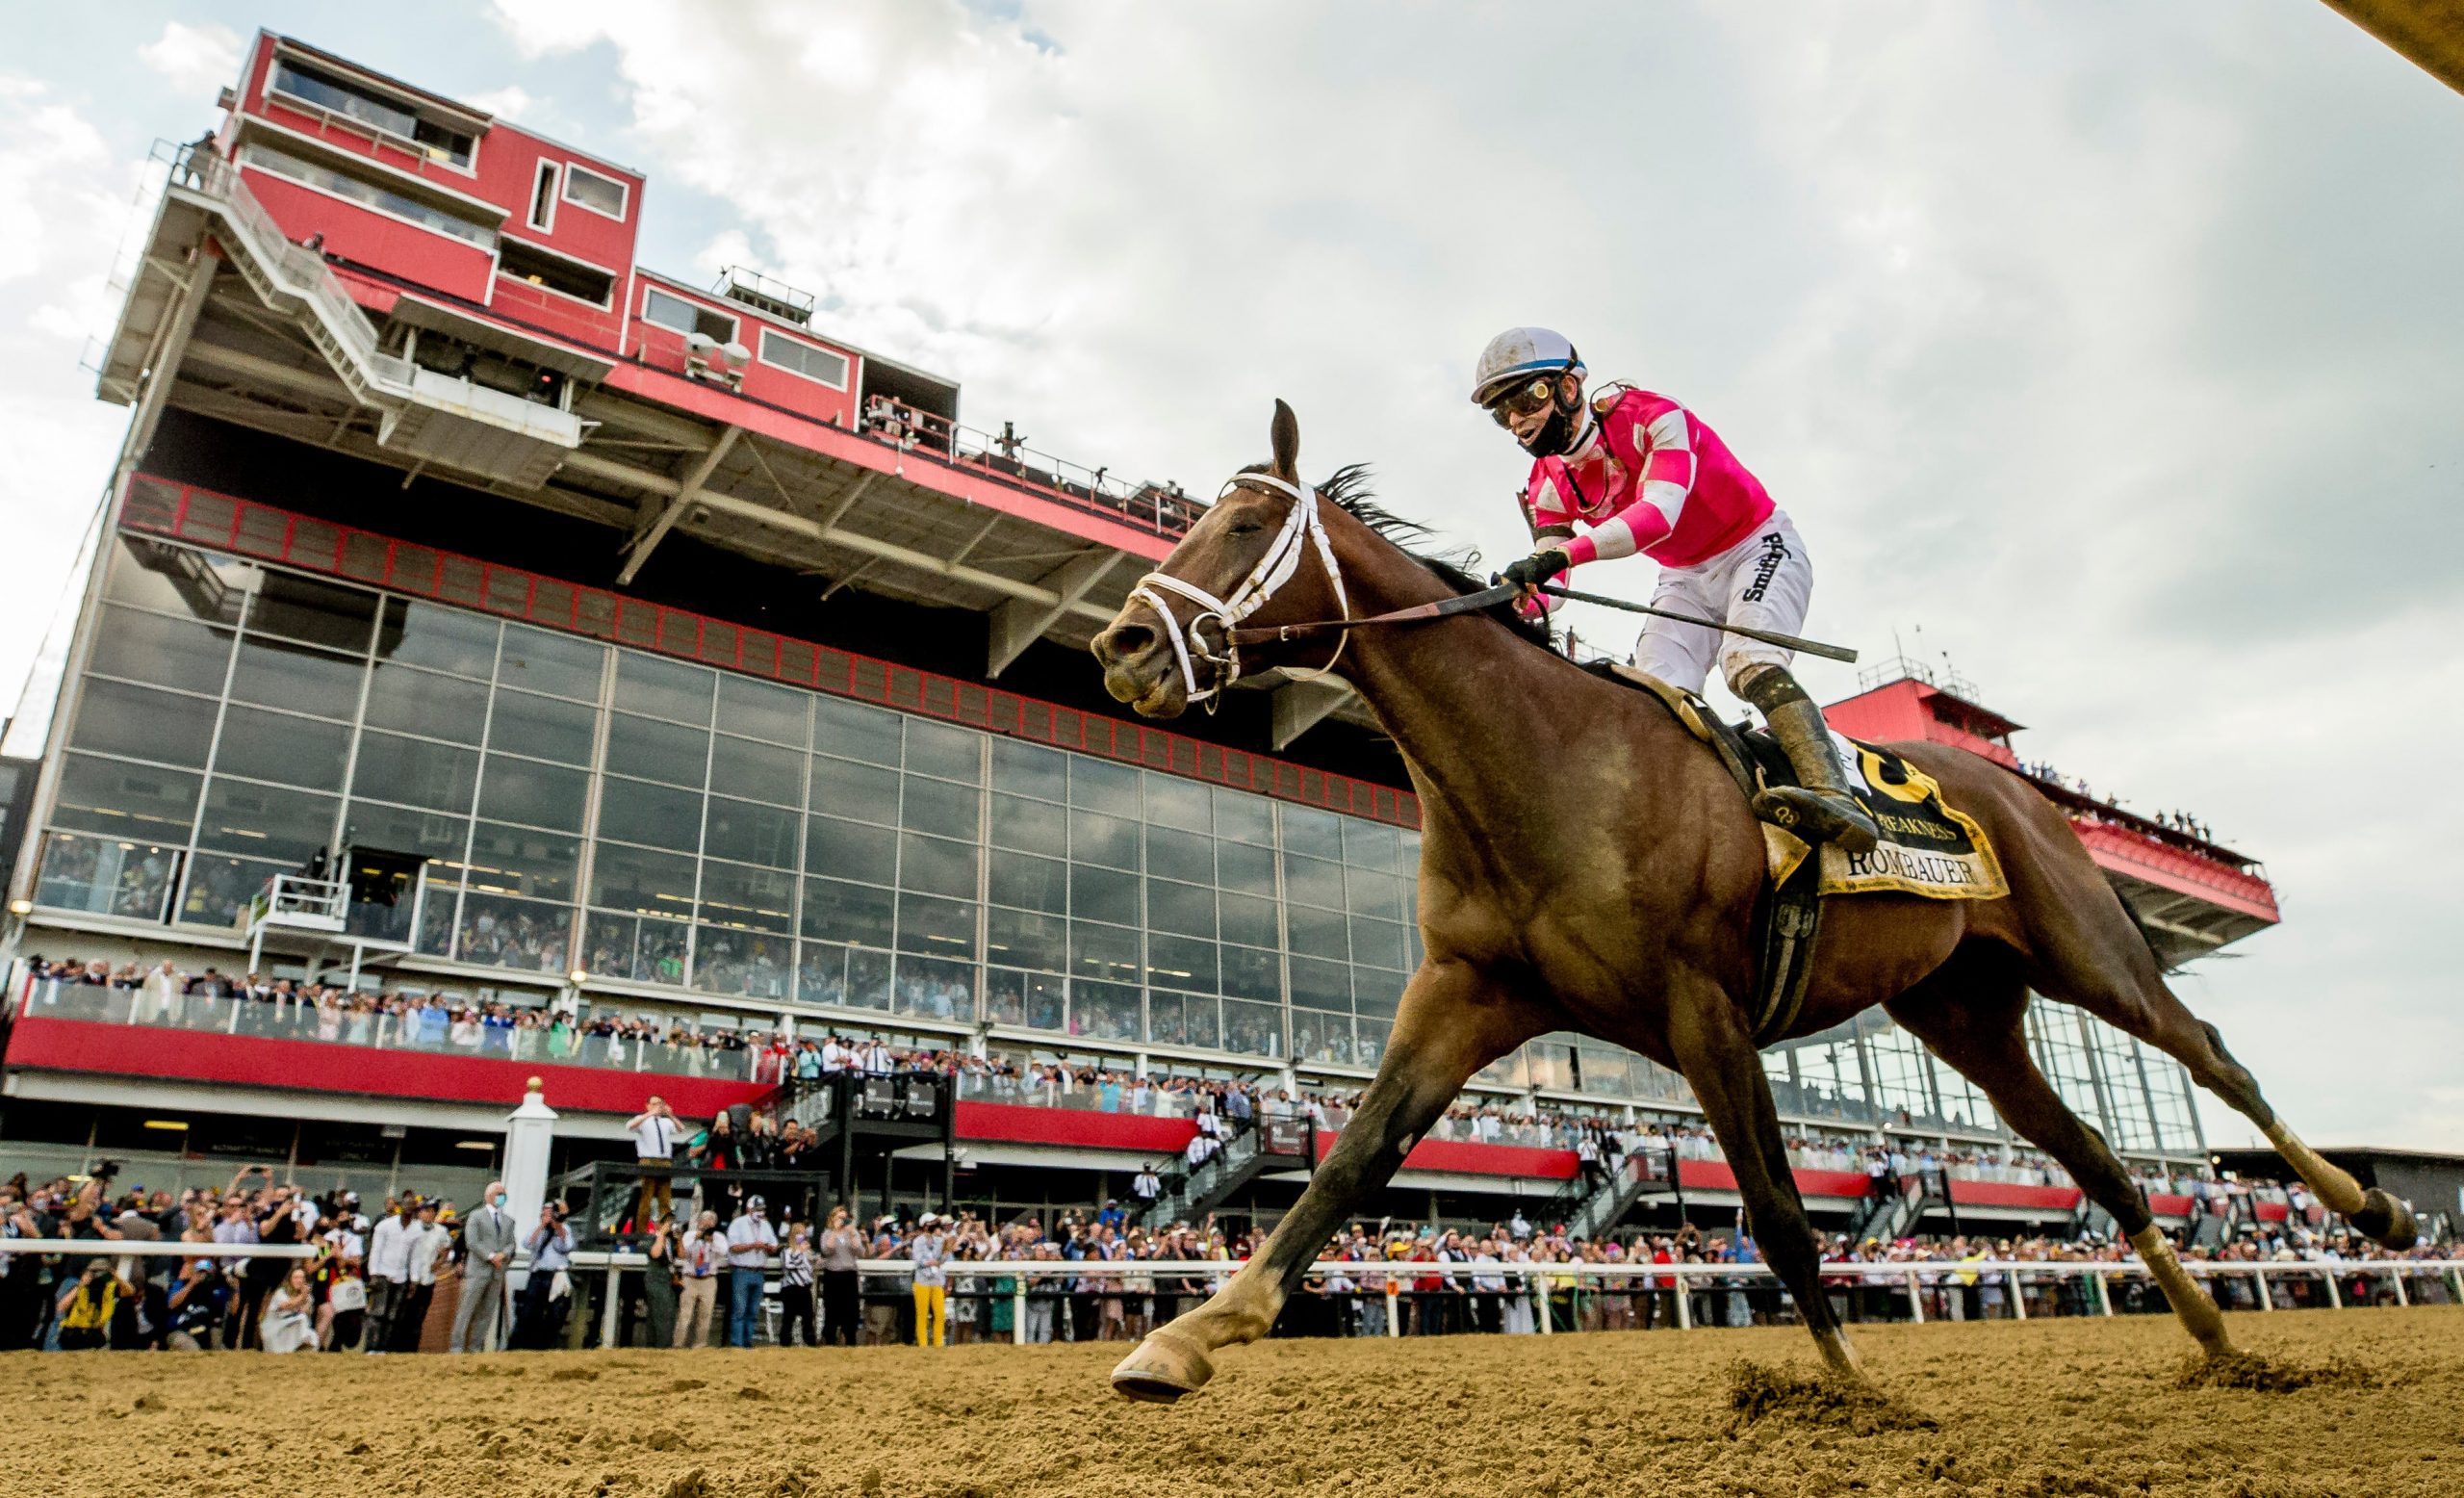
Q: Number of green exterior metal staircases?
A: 0